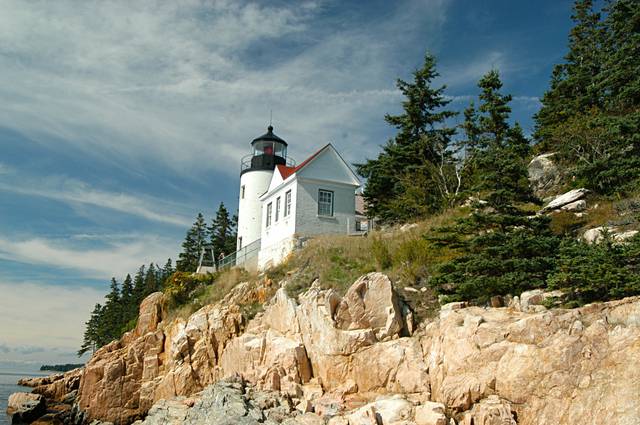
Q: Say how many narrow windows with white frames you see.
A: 3